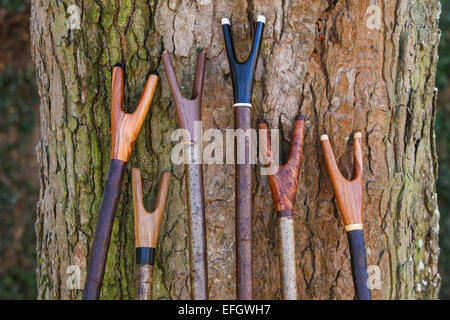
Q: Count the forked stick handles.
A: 6